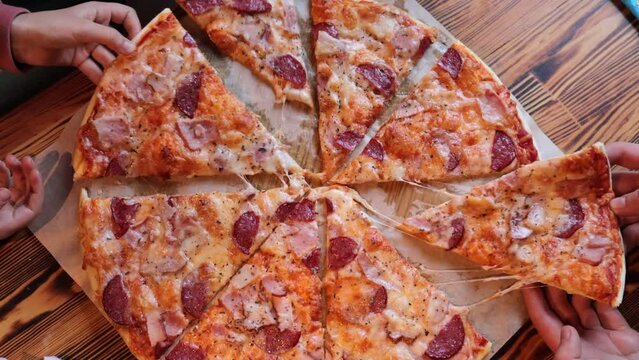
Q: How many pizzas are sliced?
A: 1